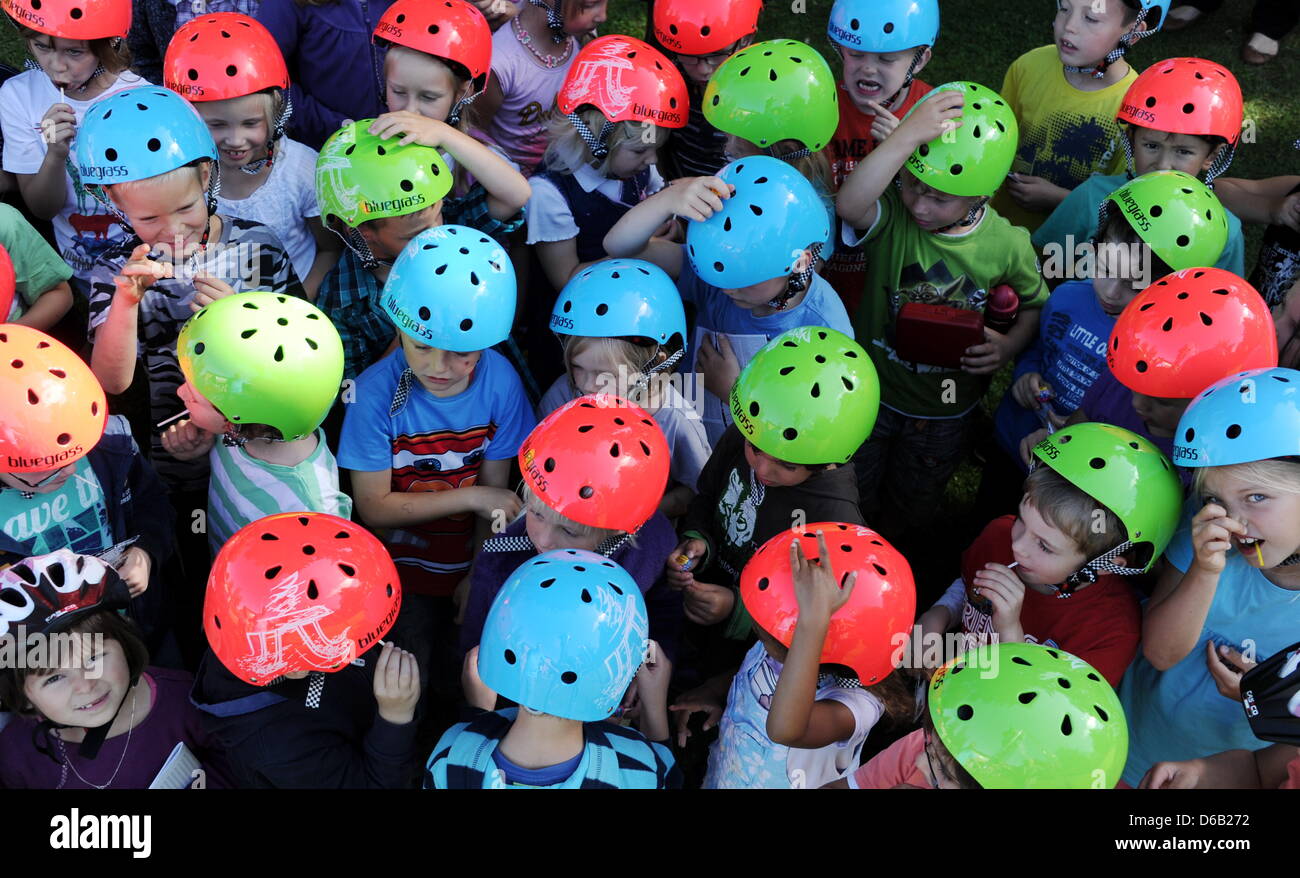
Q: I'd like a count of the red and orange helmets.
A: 12